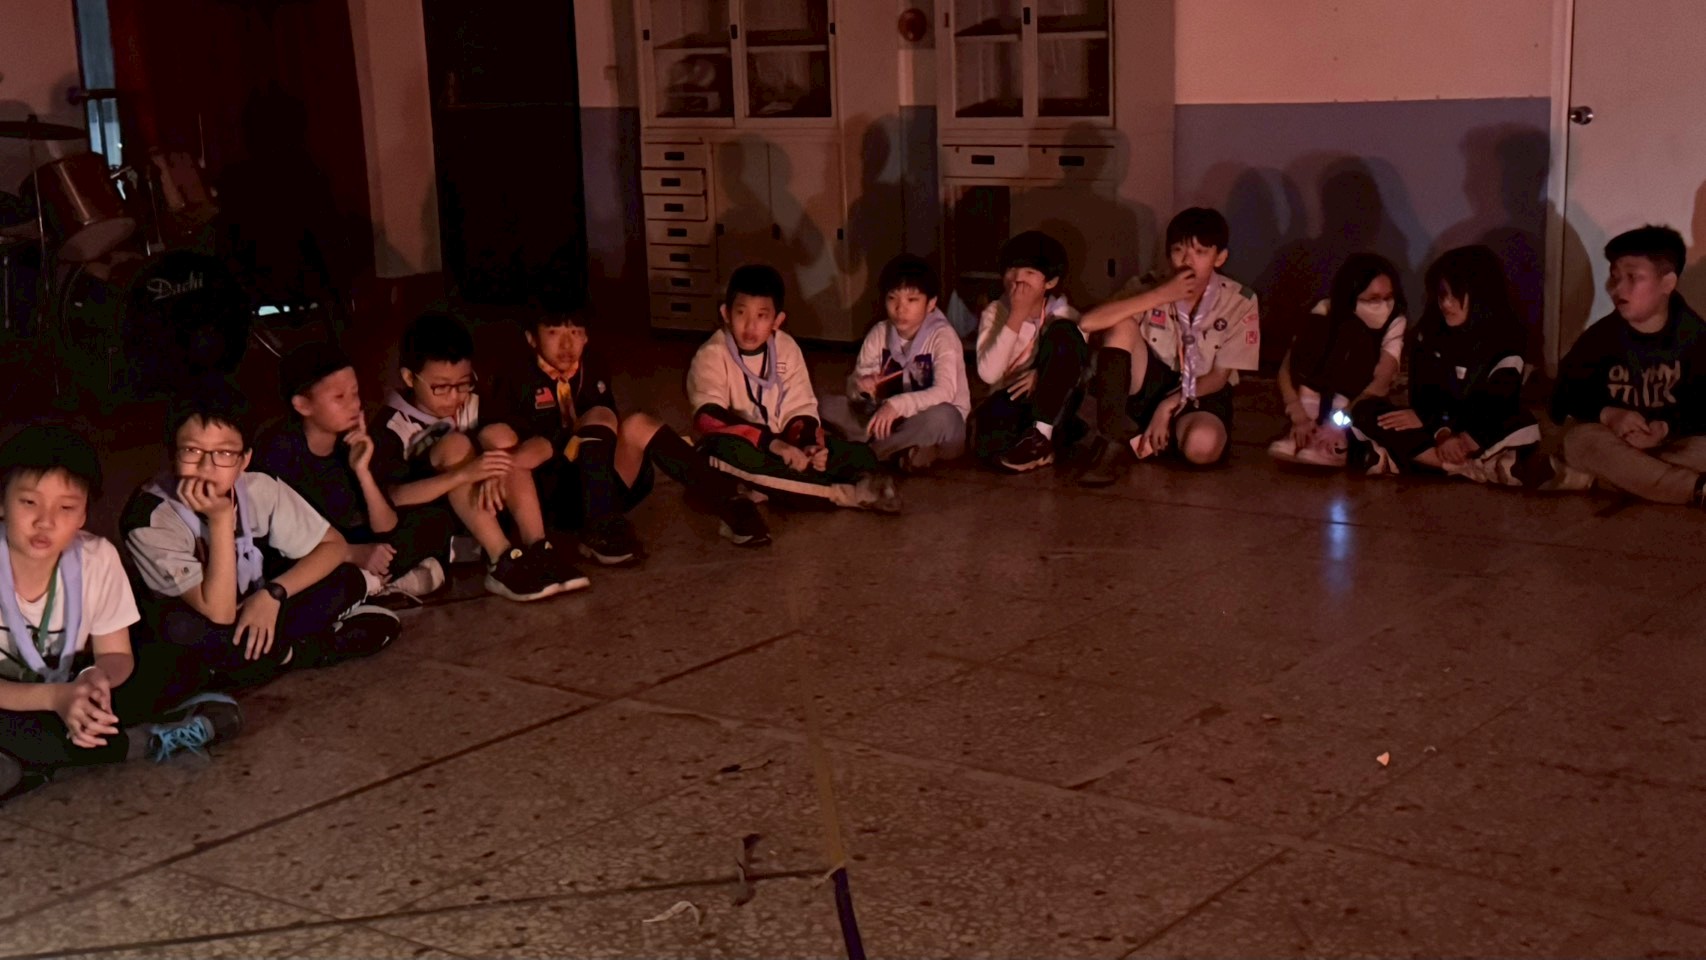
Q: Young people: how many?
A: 12